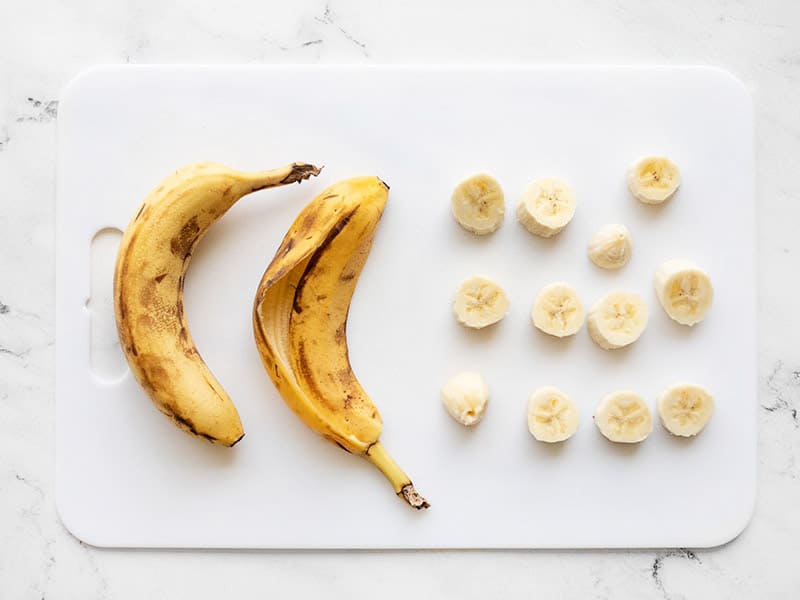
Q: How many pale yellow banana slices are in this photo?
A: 12